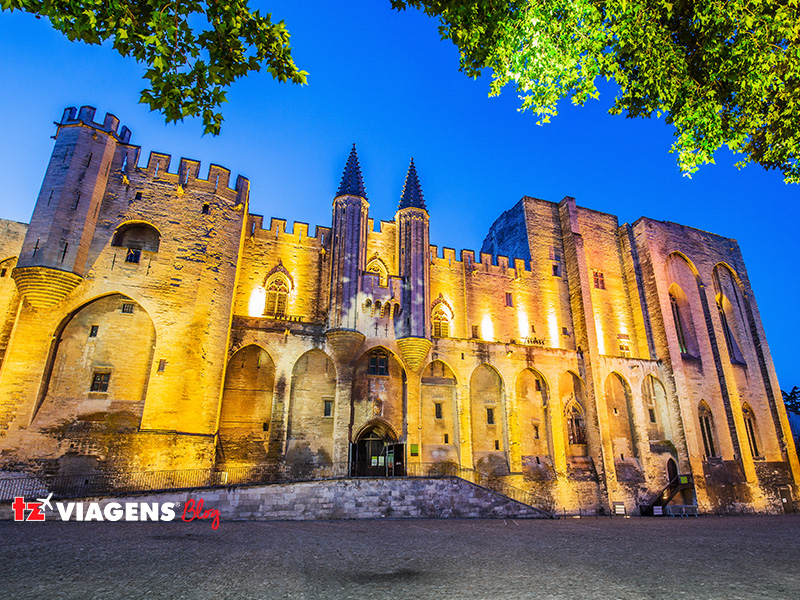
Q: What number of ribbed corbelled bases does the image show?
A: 3